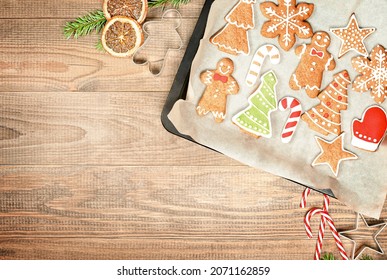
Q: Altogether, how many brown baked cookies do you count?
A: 8